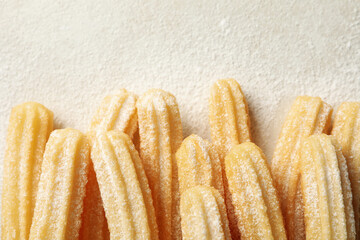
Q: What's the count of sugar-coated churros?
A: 12